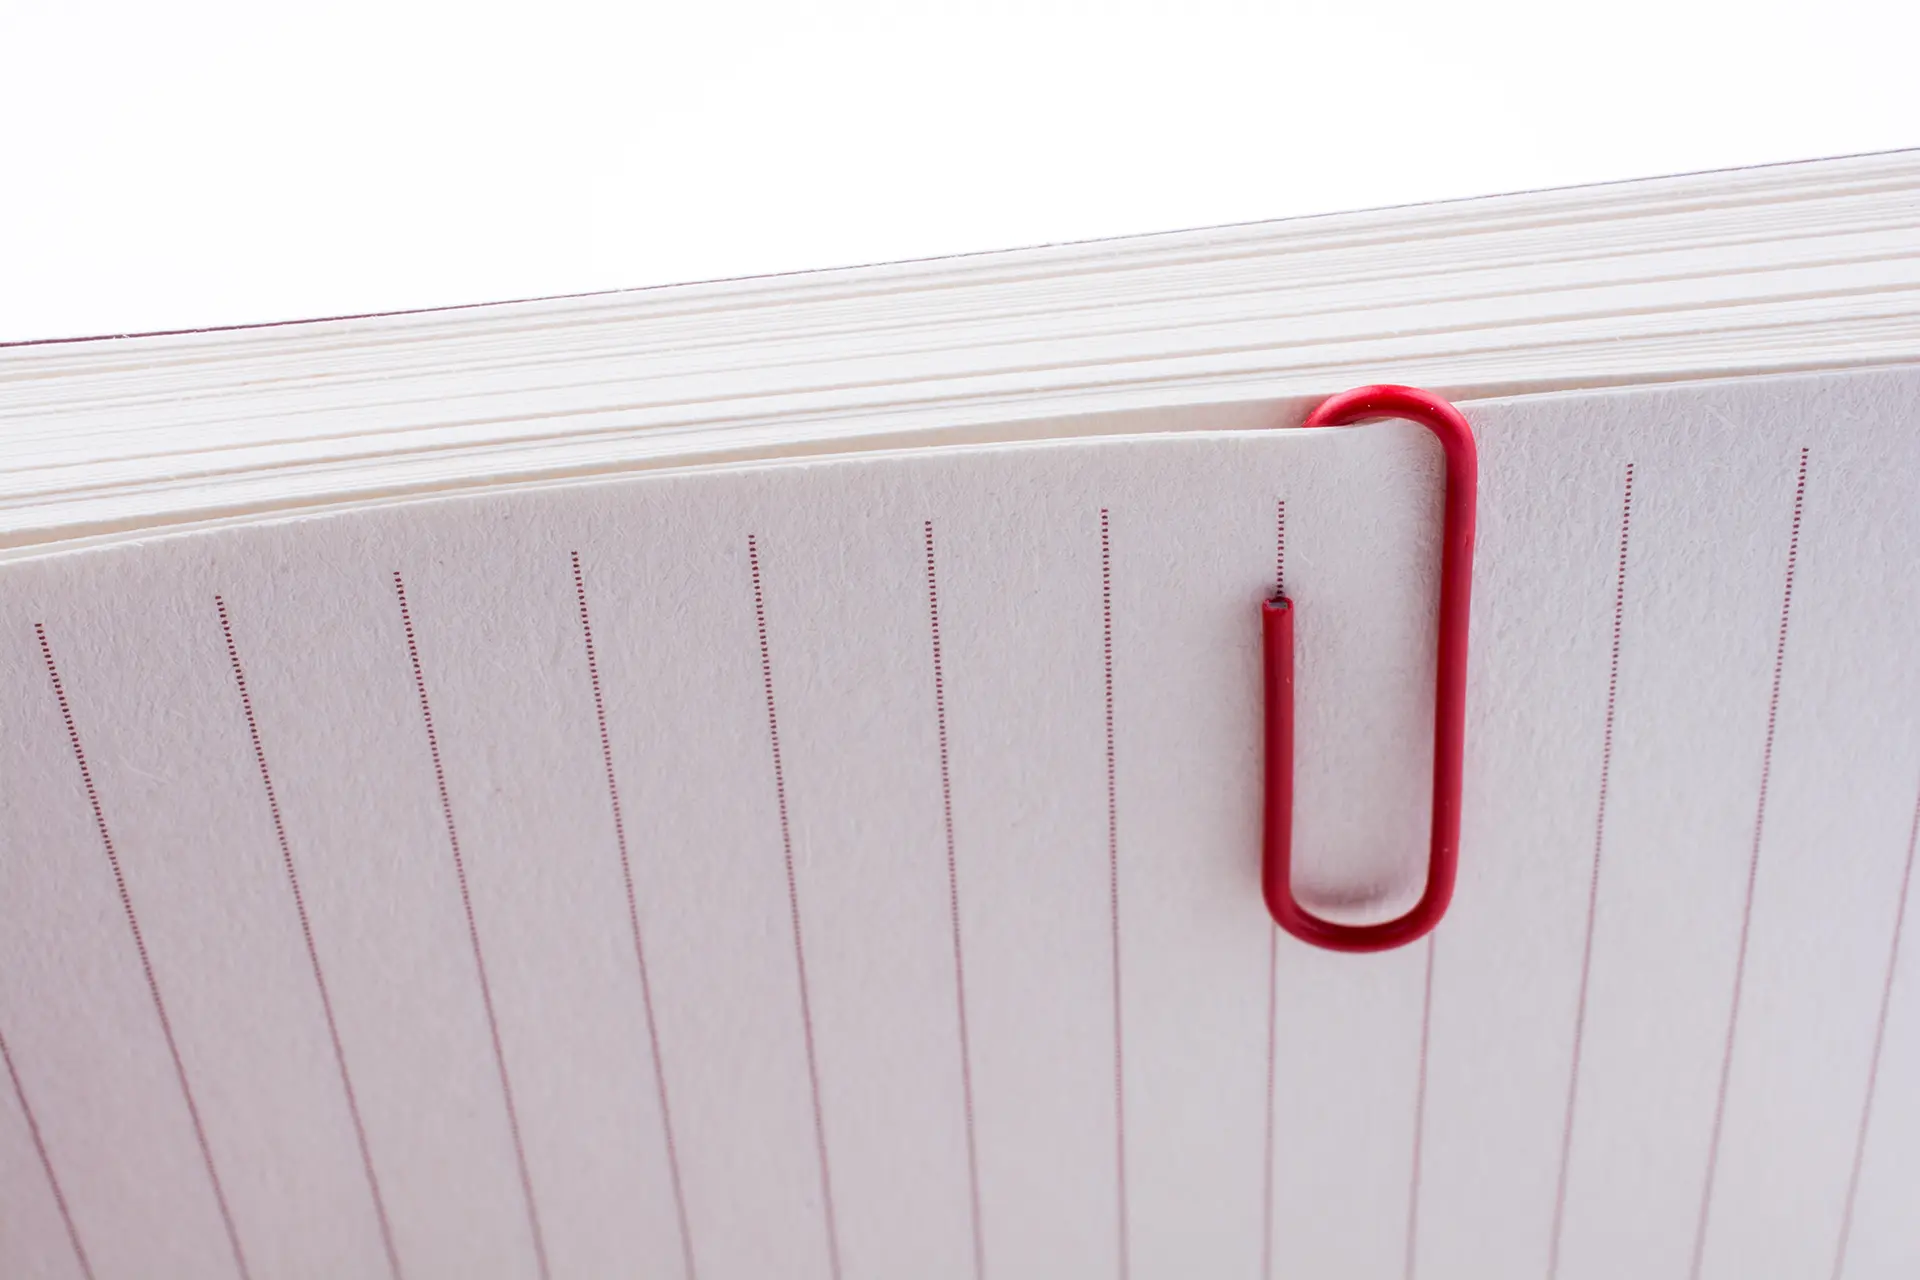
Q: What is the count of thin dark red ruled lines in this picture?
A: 13